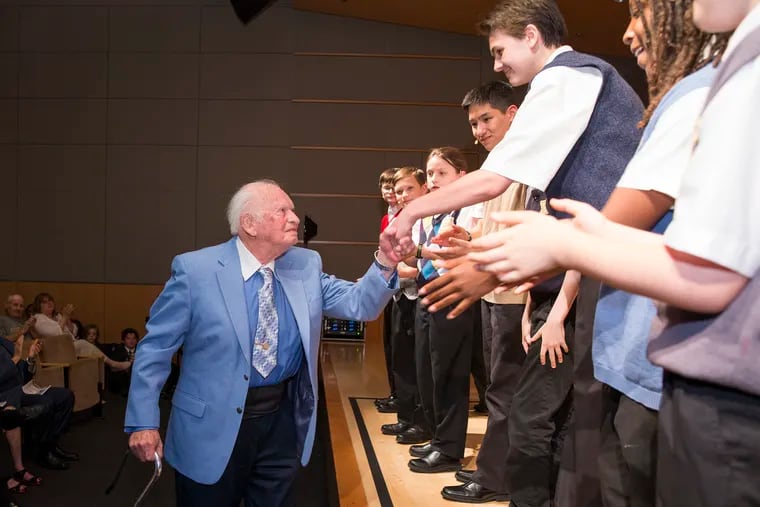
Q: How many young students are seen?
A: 7